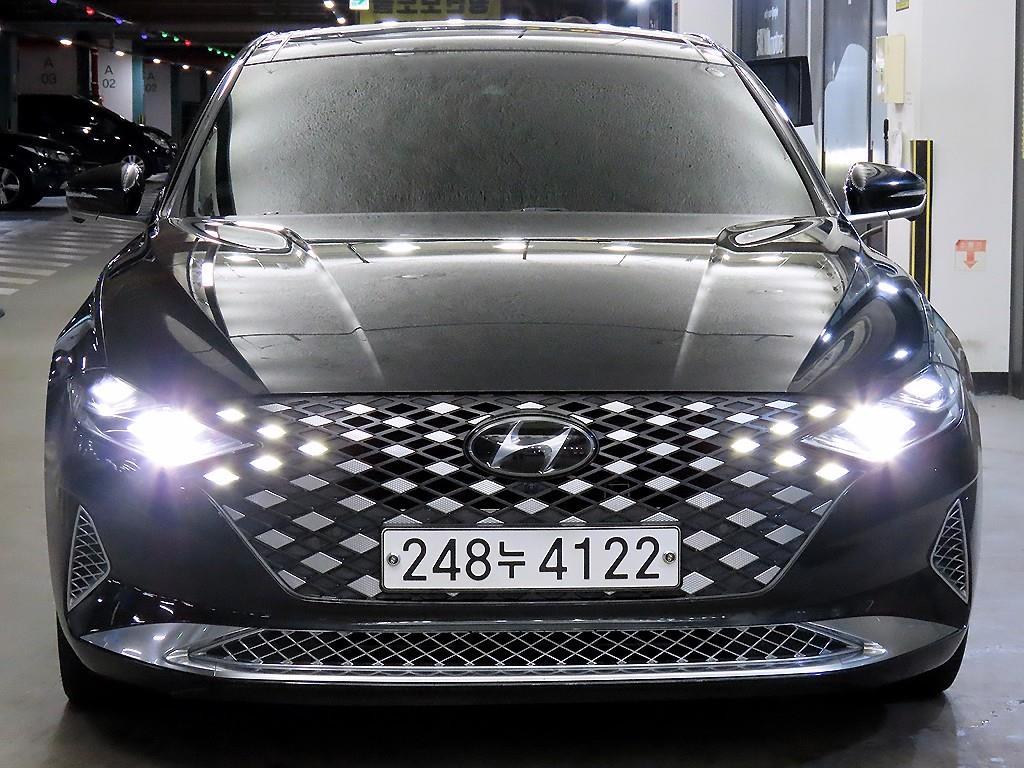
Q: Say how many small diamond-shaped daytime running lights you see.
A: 10